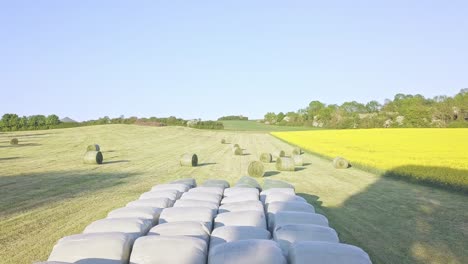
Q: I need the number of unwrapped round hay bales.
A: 14